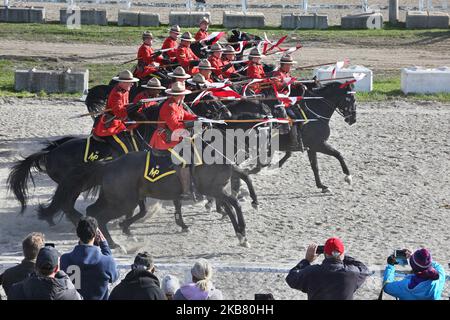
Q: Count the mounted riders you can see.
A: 14